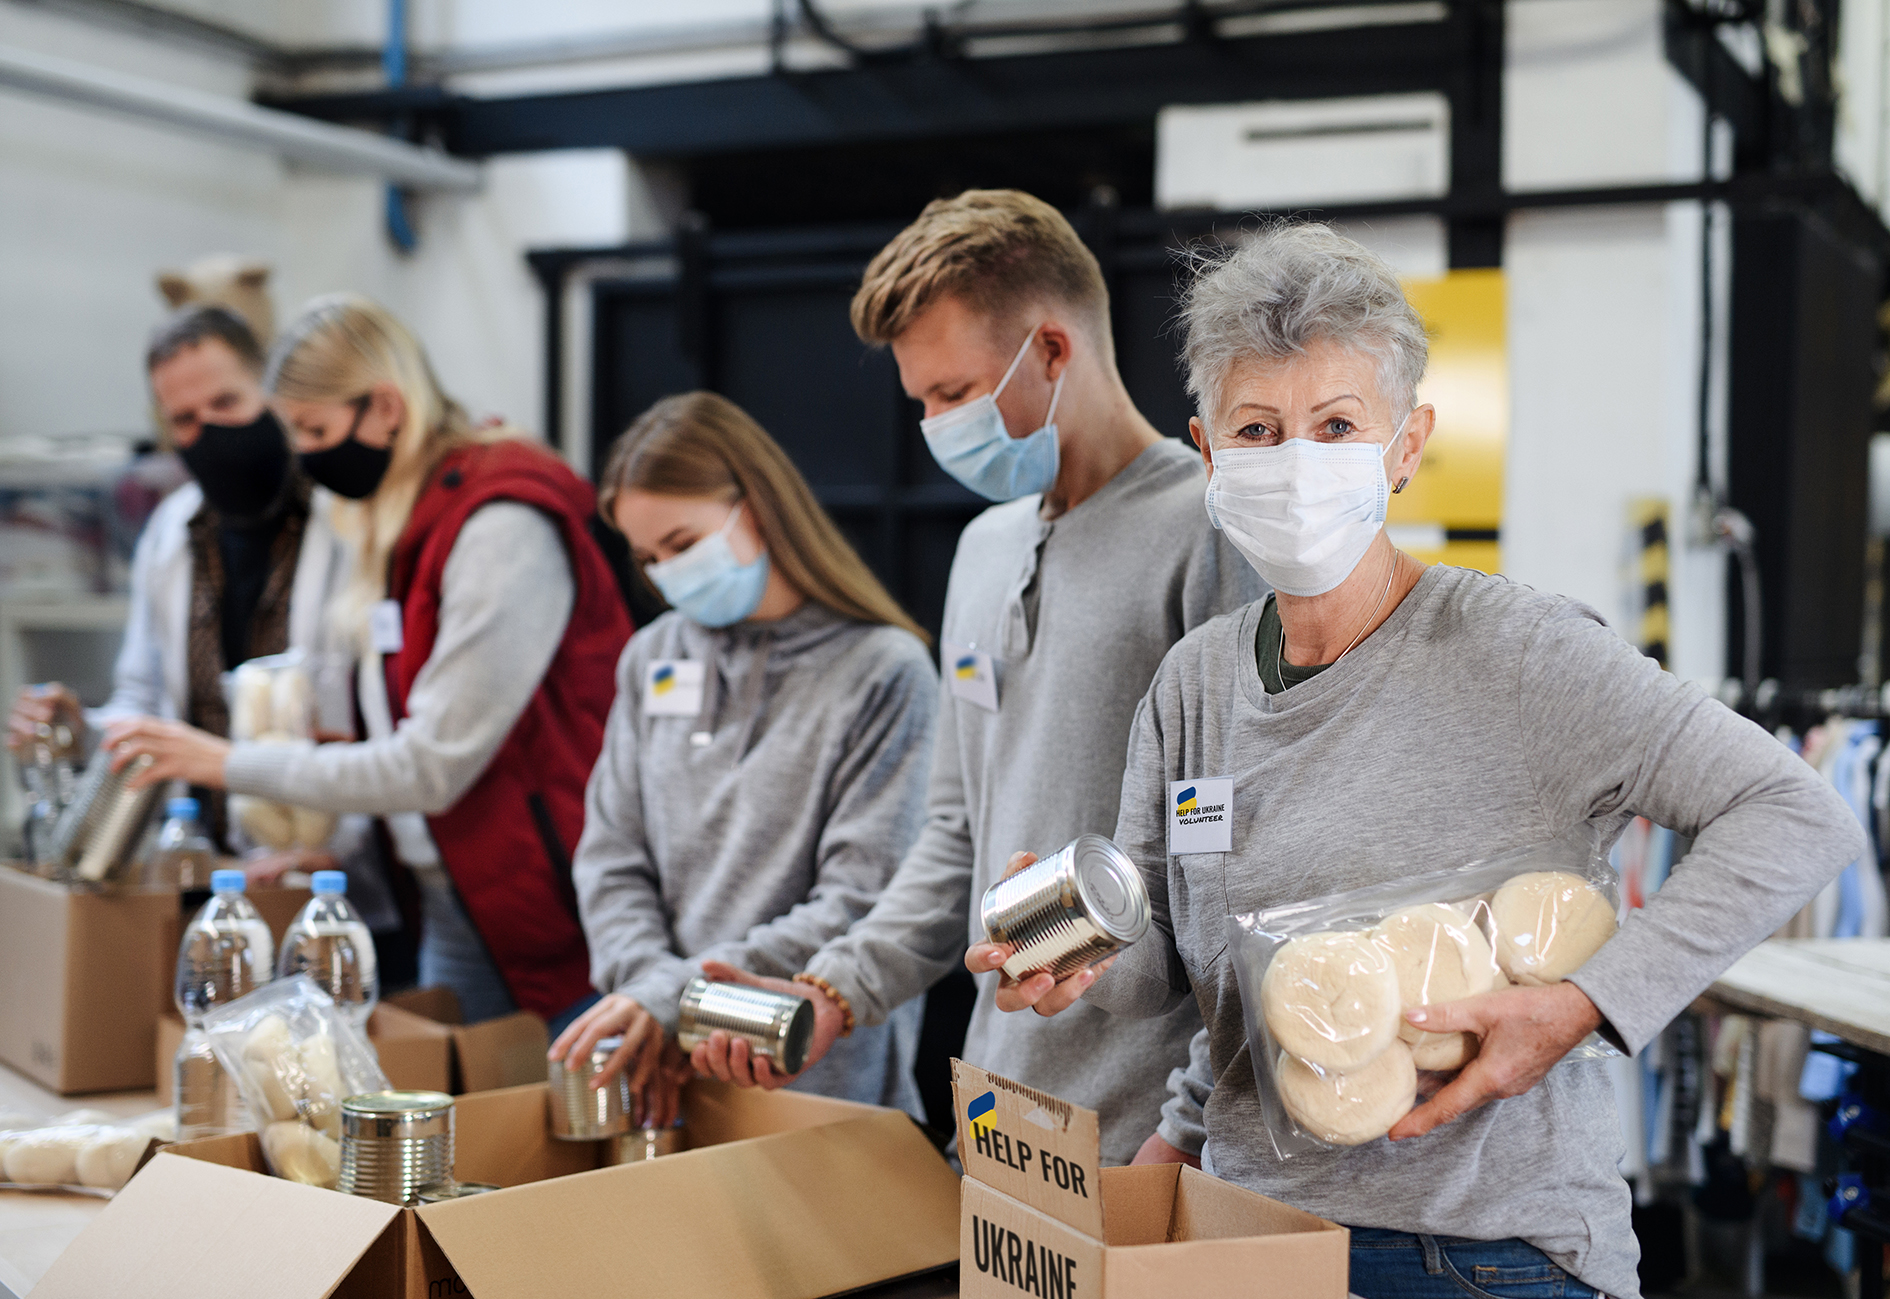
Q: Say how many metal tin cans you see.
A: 7